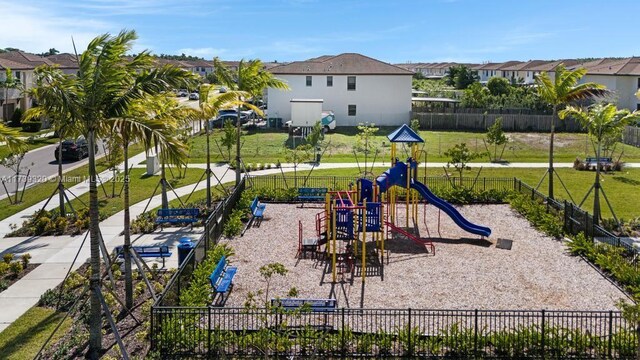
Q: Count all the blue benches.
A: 7